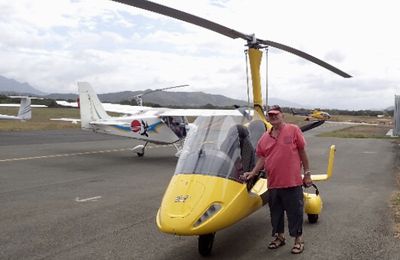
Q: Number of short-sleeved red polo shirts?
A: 1